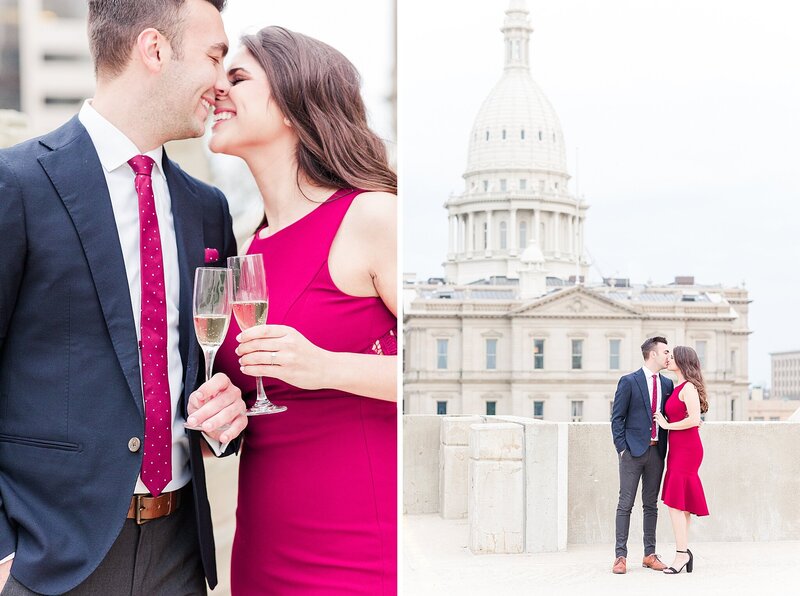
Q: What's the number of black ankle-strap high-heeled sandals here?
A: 1